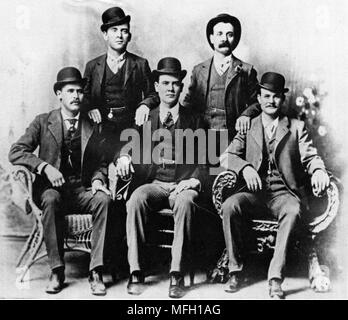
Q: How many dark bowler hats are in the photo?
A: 5